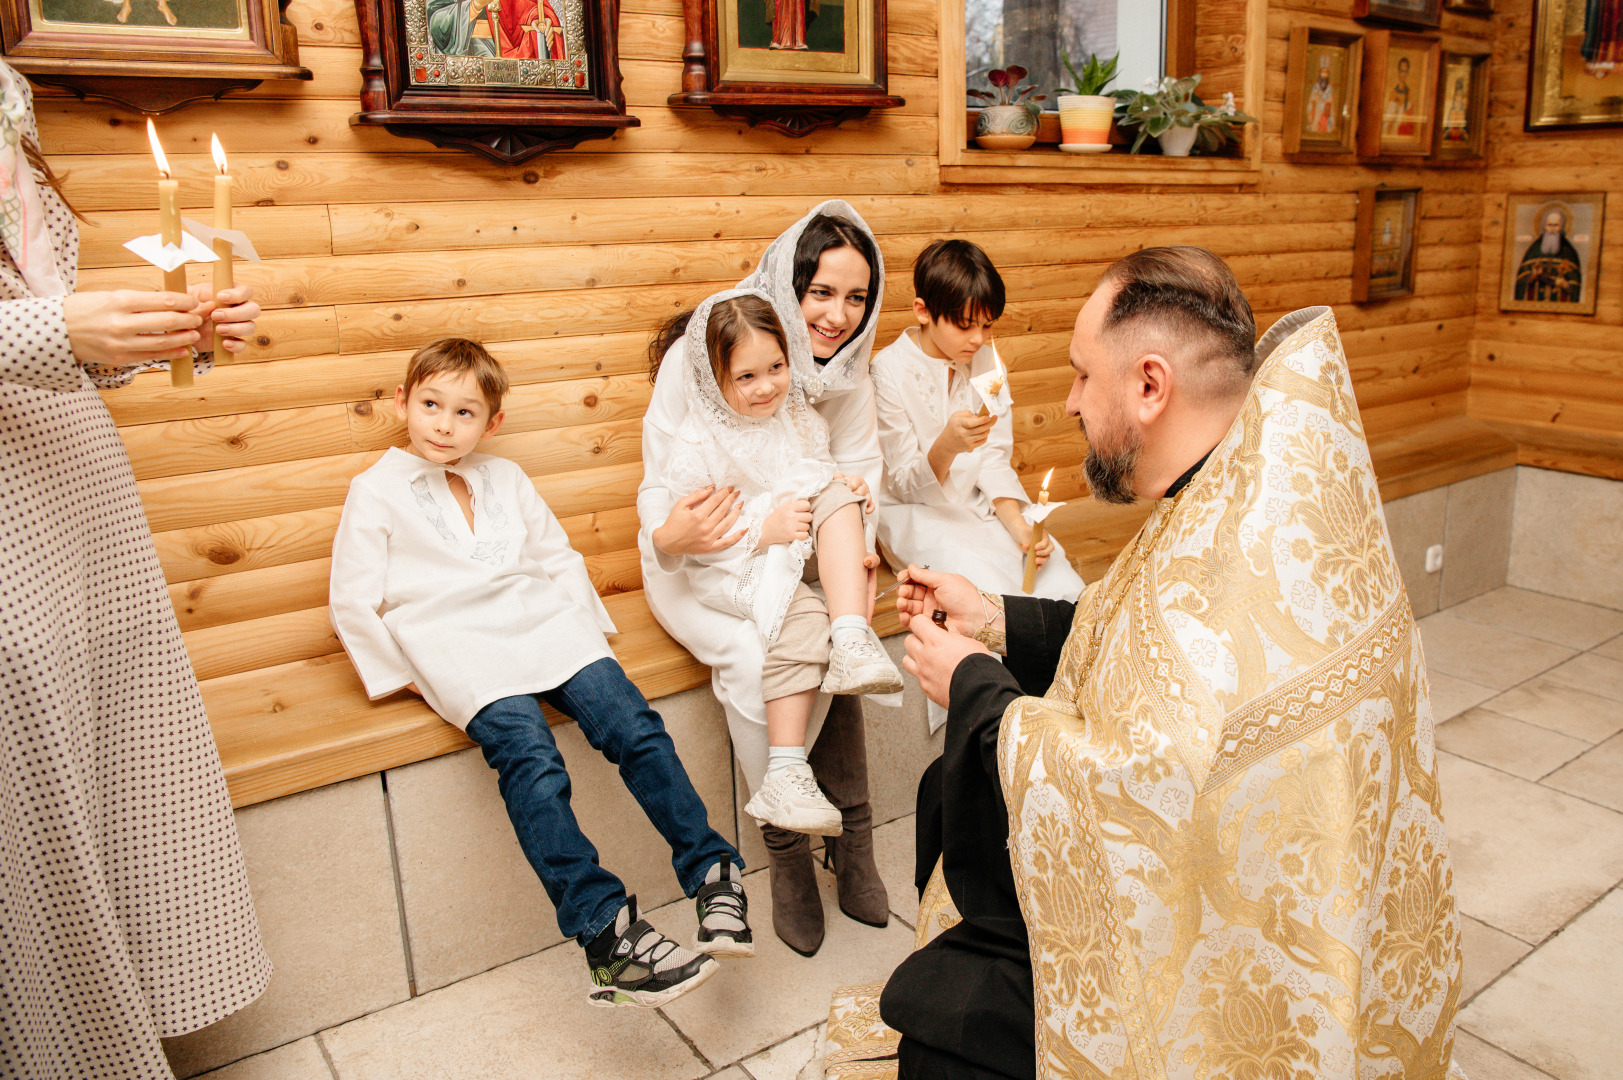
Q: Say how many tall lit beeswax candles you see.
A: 4